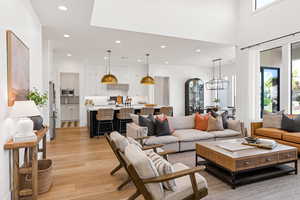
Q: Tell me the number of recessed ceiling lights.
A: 9